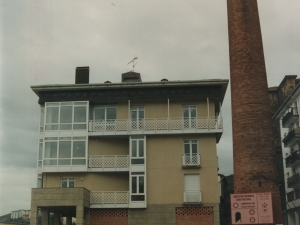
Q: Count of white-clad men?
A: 0